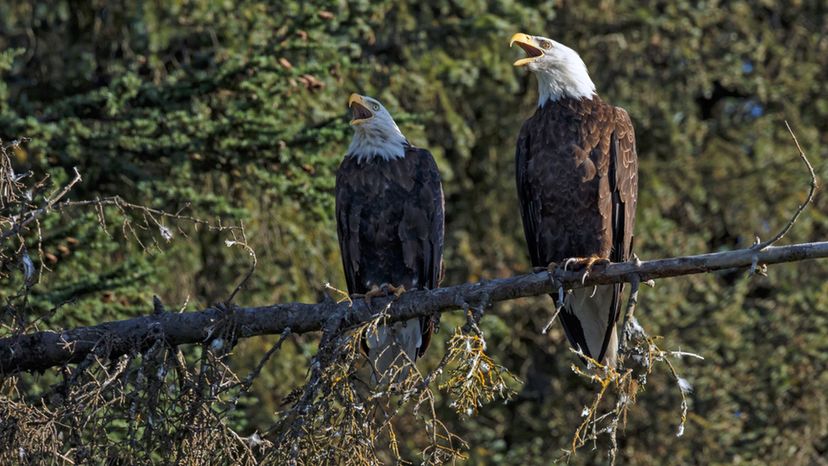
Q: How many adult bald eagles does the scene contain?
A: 2